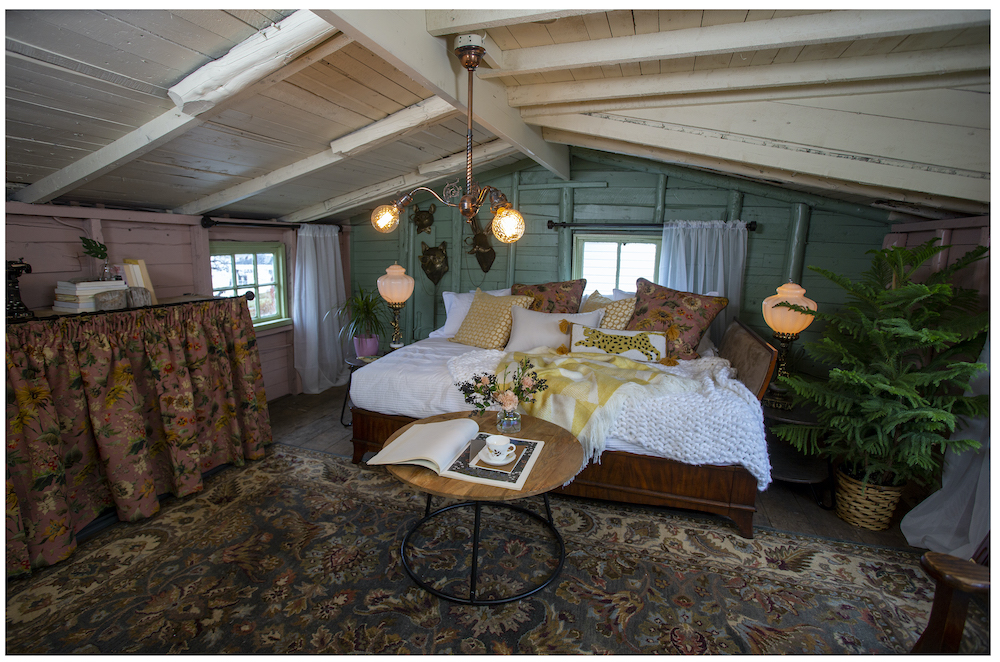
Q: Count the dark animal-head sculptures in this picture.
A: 3